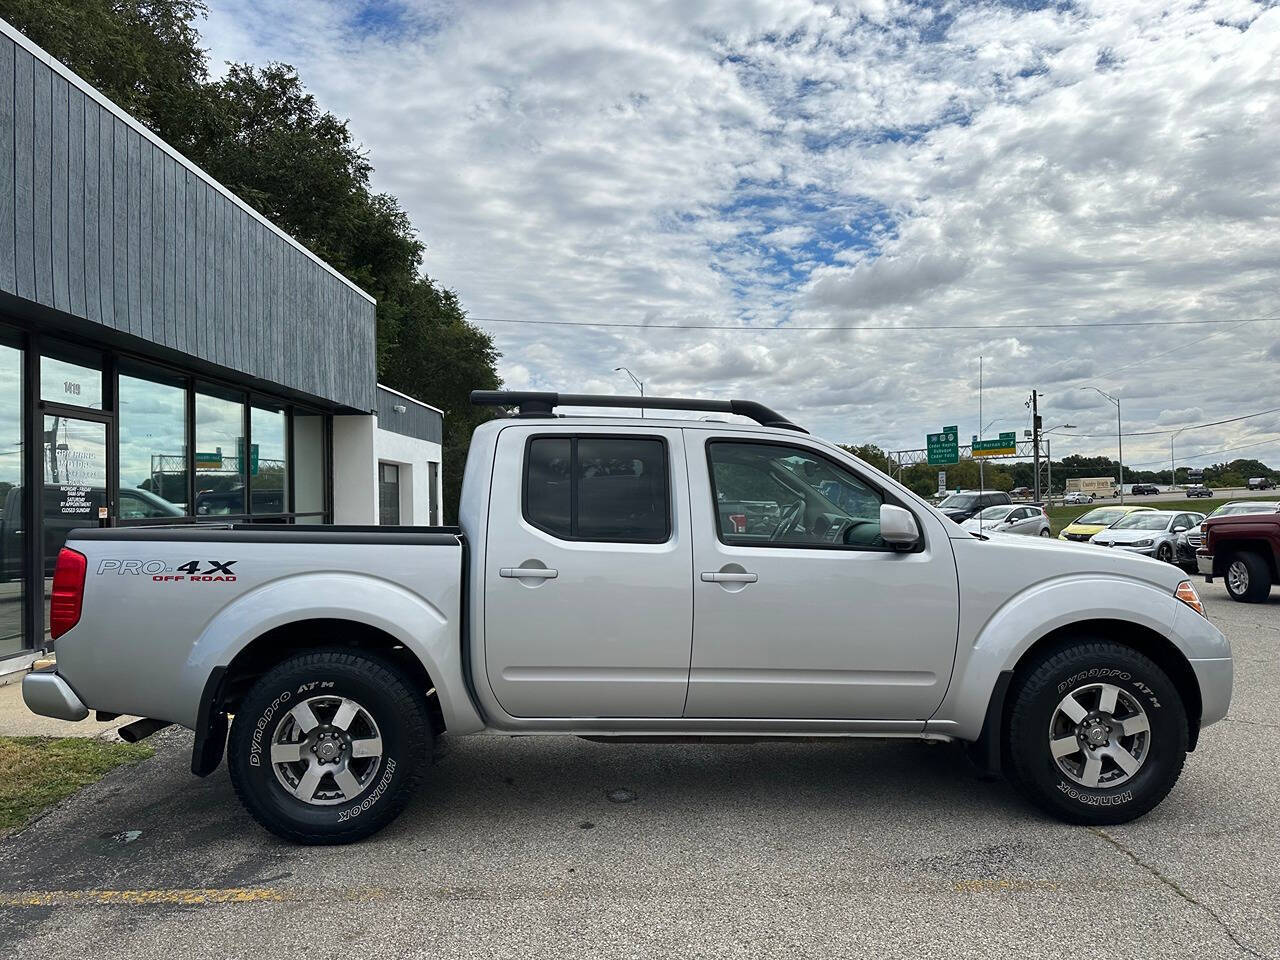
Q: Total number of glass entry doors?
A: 1